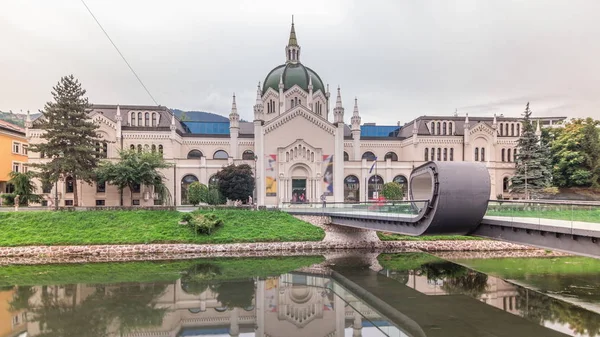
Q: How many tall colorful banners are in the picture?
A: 2